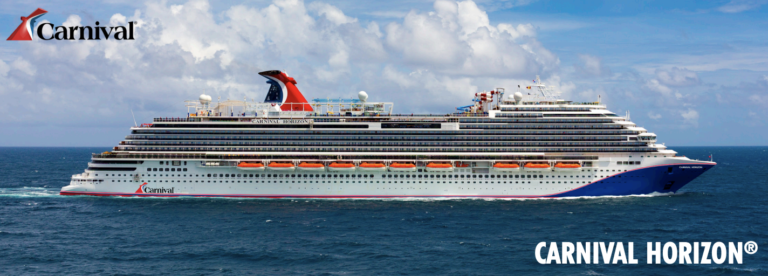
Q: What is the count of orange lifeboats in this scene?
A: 10